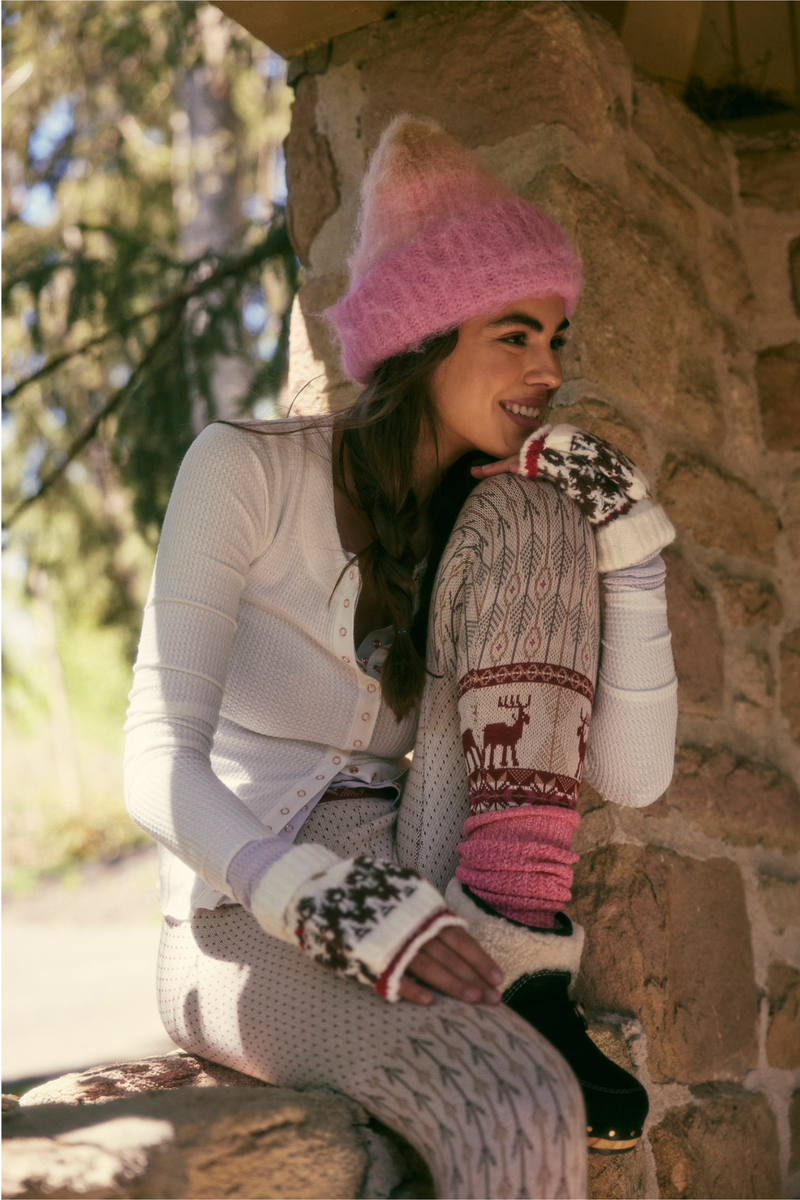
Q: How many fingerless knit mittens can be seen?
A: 2